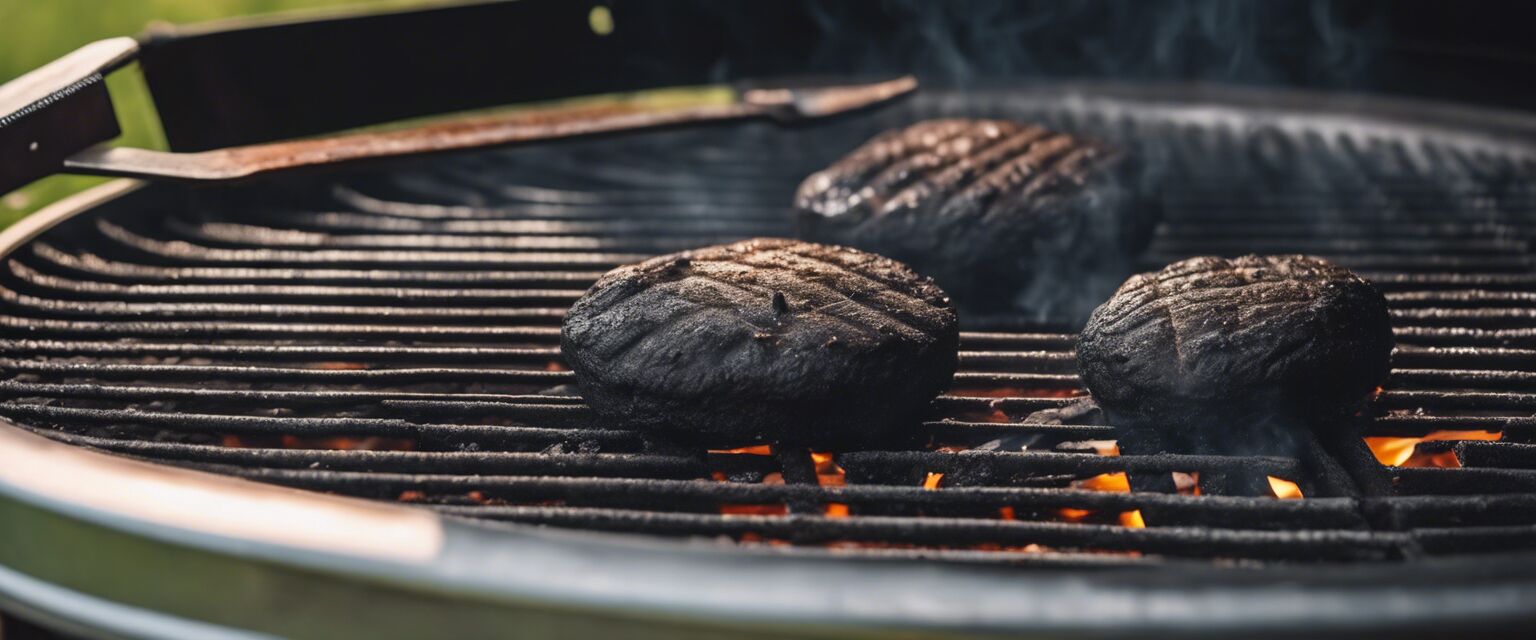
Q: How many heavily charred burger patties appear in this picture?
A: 3